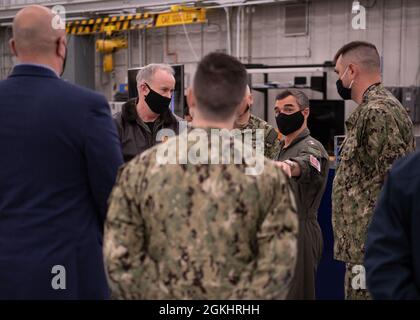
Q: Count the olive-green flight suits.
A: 1